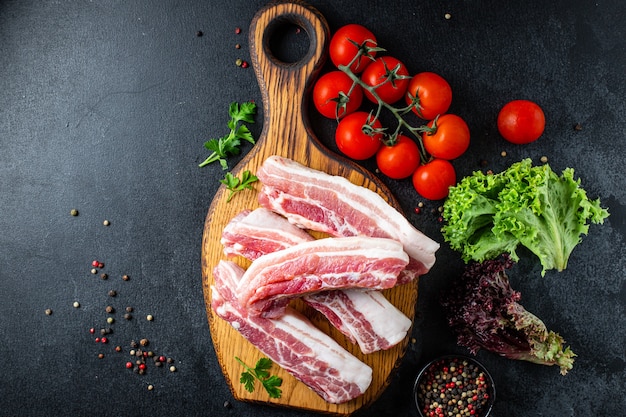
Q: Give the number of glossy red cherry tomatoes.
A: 9